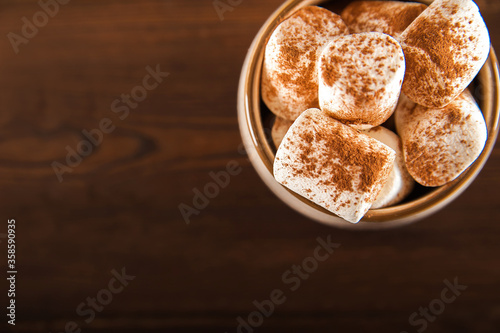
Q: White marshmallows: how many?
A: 8